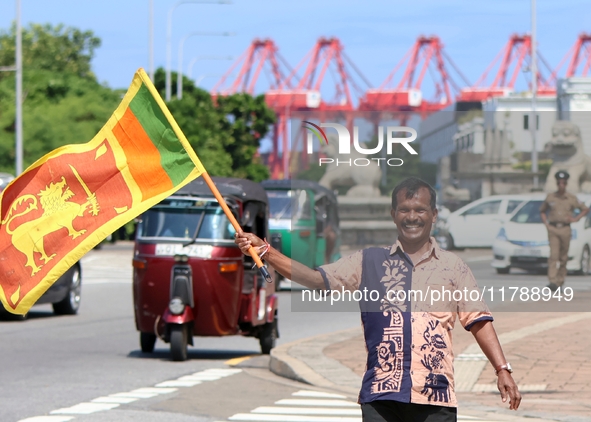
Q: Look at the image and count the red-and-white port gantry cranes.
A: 5